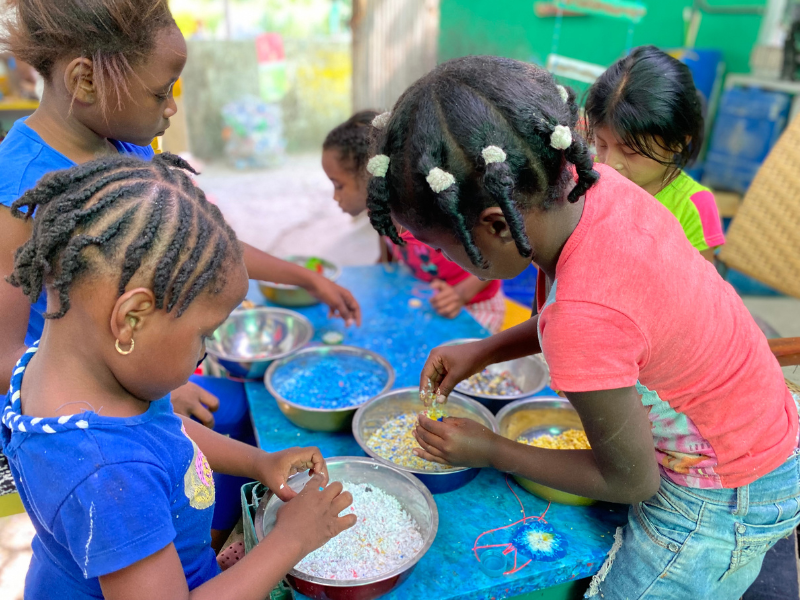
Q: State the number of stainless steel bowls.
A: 7